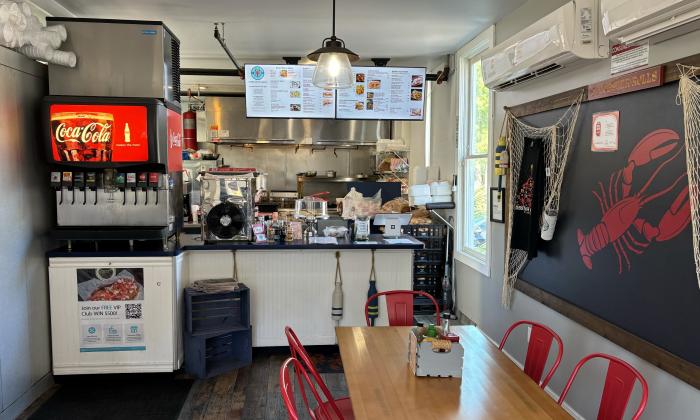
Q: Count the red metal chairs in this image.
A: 5